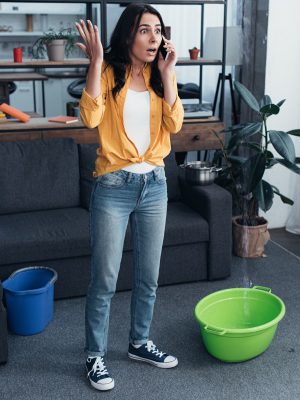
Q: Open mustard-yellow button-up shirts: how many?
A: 1